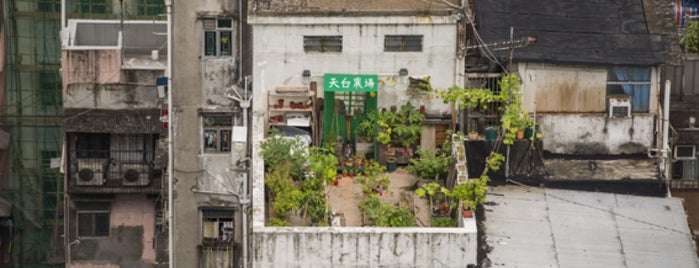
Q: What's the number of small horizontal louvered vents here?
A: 2